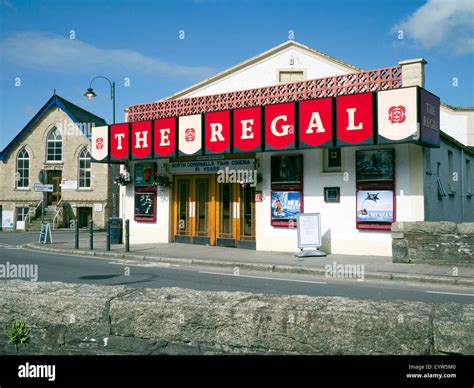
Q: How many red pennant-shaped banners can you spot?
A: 8